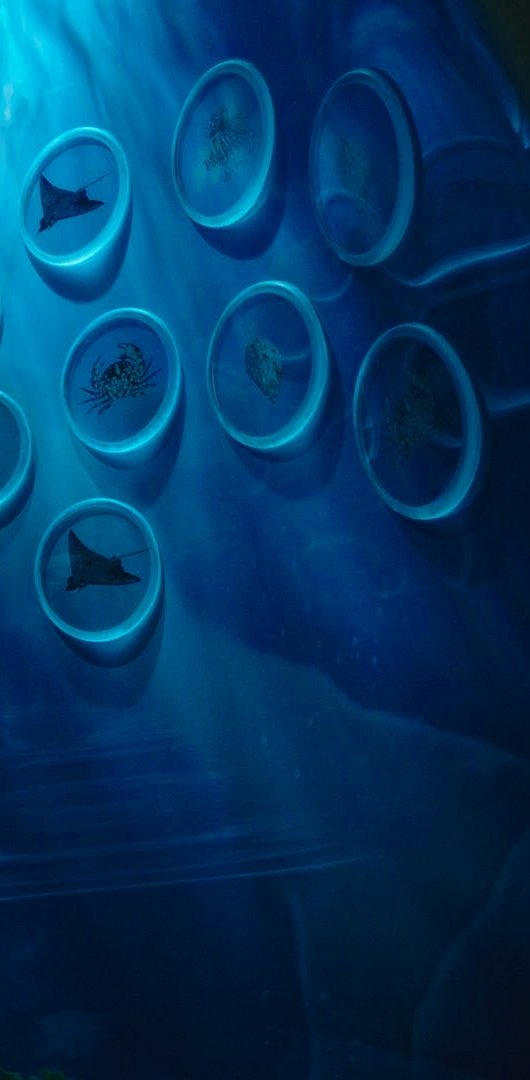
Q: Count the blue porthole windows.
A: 8